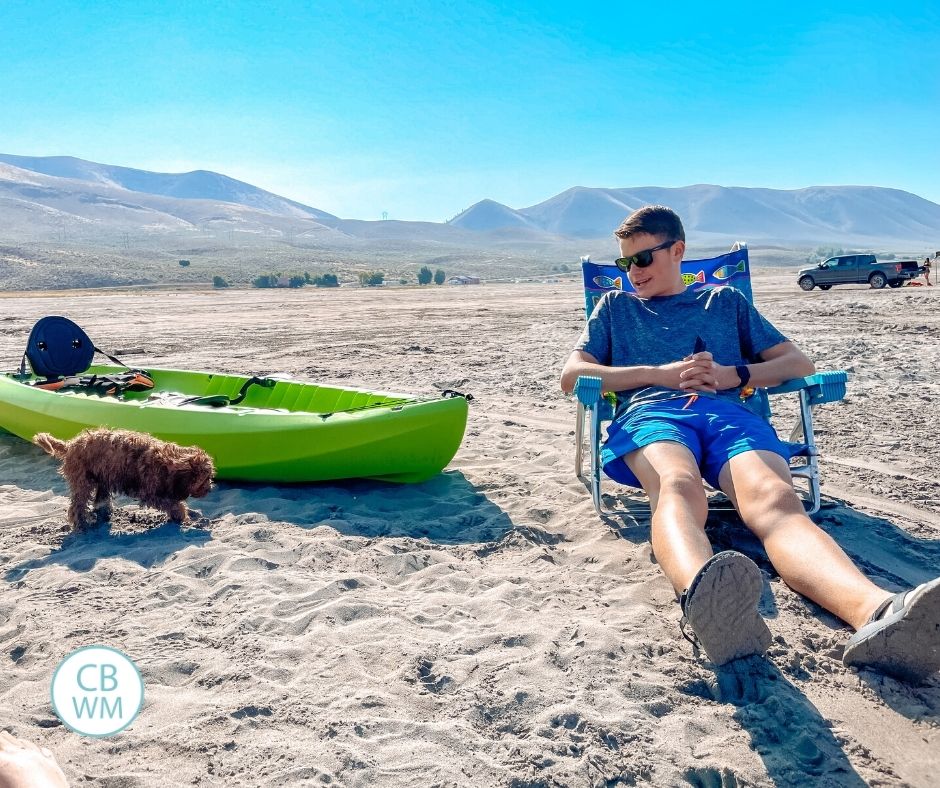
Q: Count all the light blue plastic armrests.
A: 2